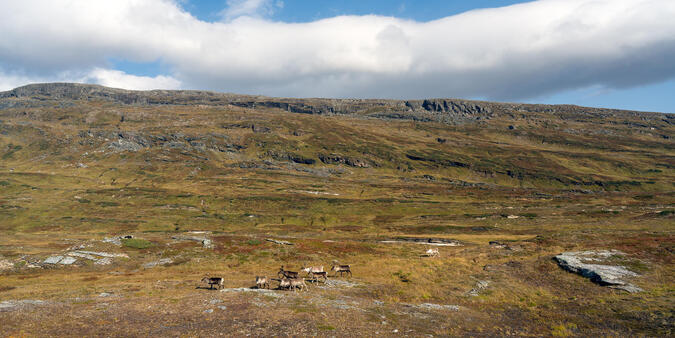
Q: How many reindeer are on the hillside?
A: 9